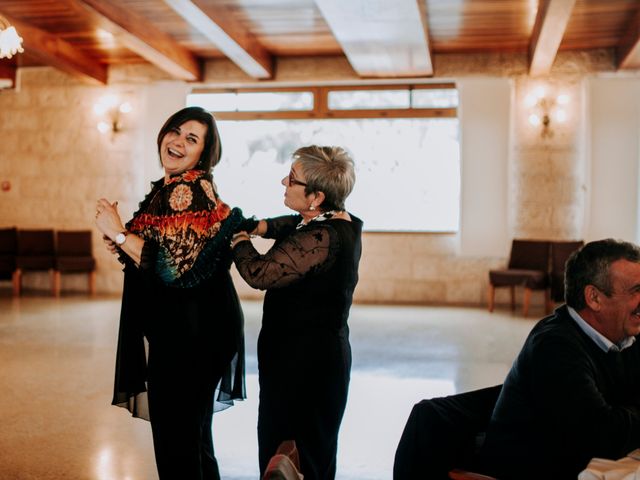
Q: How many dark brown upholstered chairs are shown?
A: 5